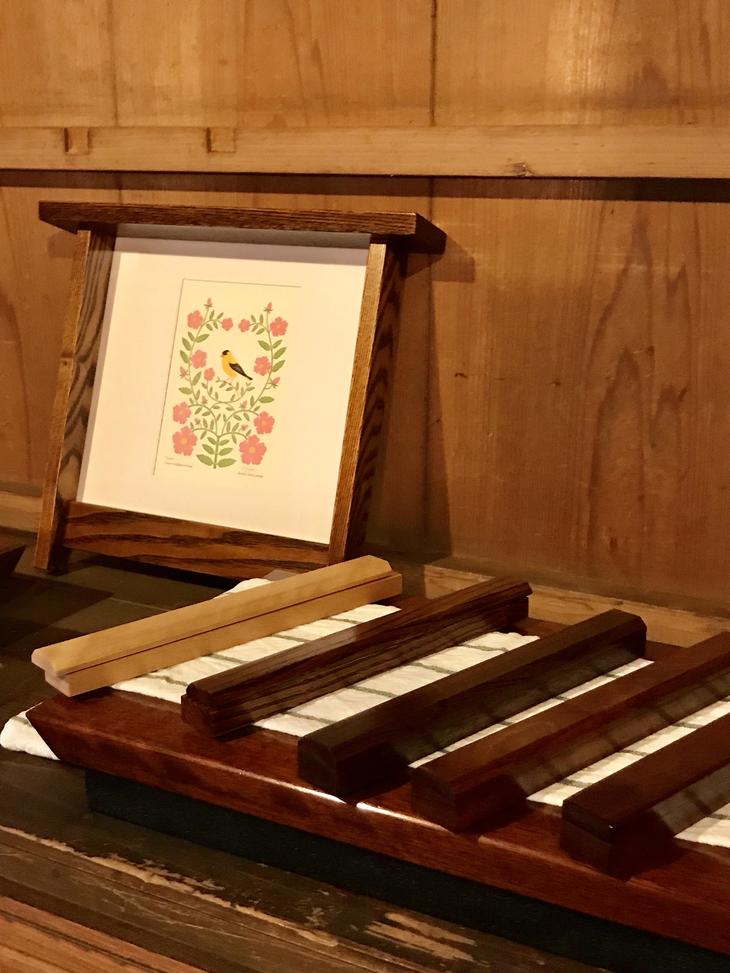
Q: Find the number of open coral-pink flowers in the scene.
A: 11